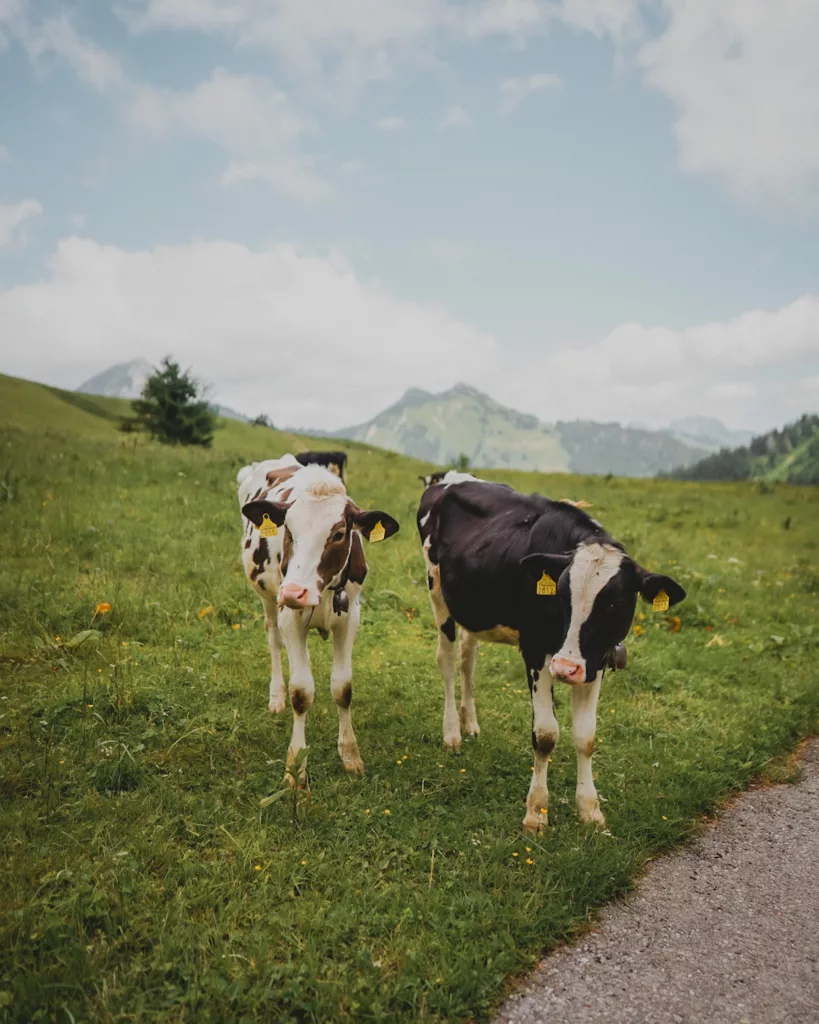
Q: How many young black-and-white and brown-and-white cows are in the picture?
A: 2